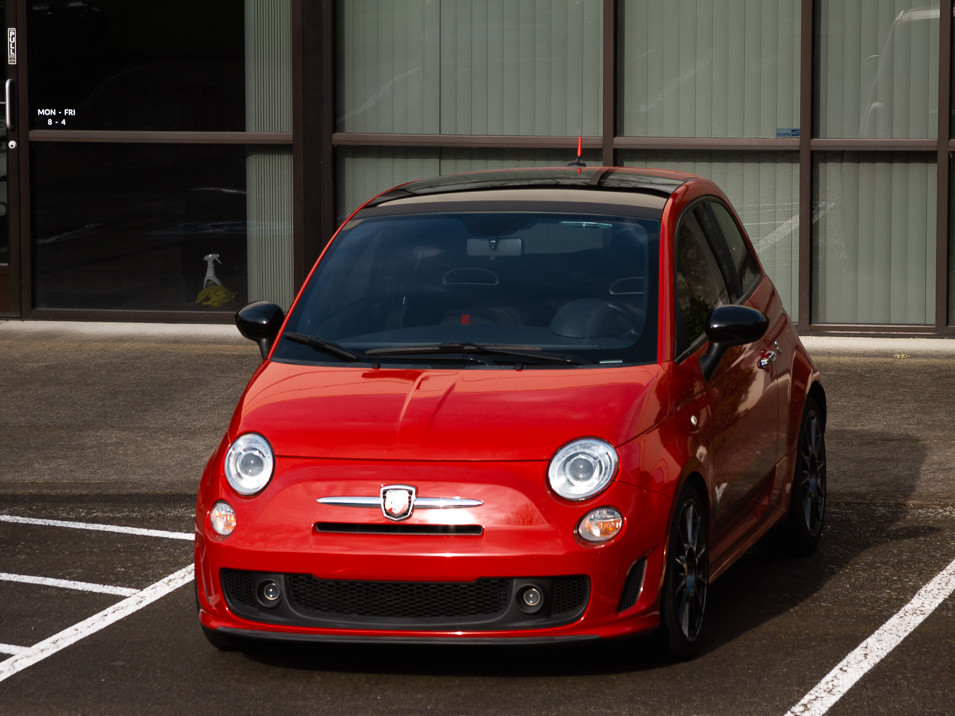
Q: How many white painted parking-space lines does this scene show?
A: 5